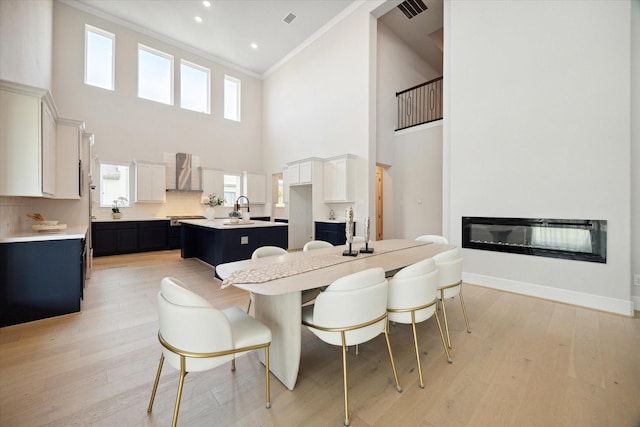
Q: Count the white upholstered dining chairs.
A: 8